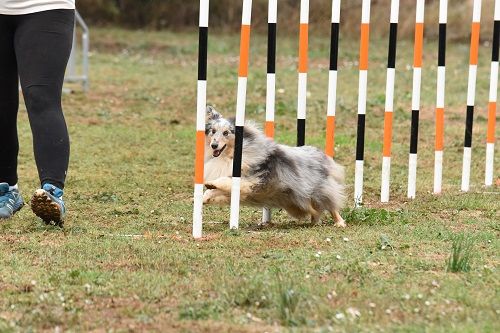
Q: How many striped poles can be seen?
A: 11